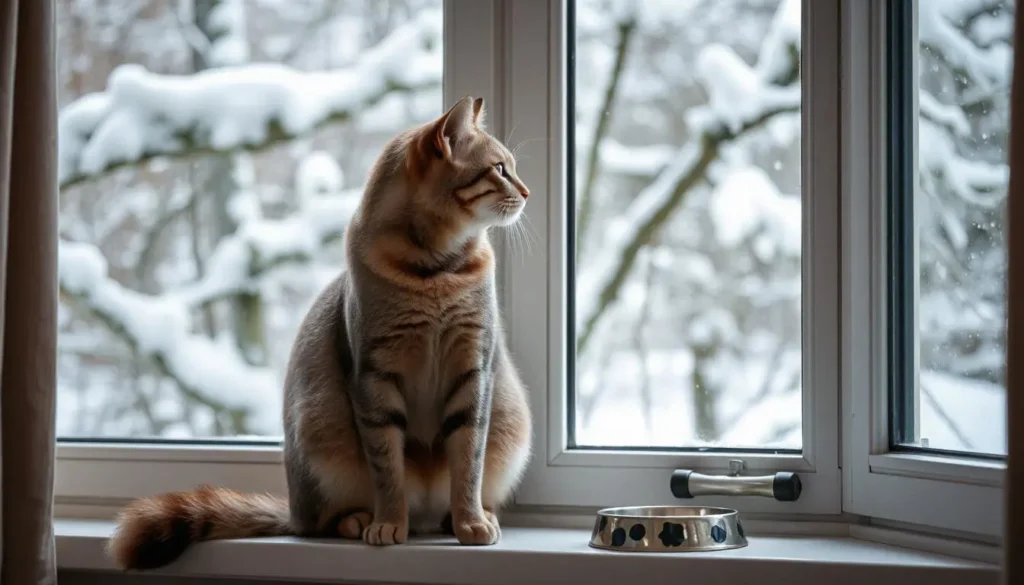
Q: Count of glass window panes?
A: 3